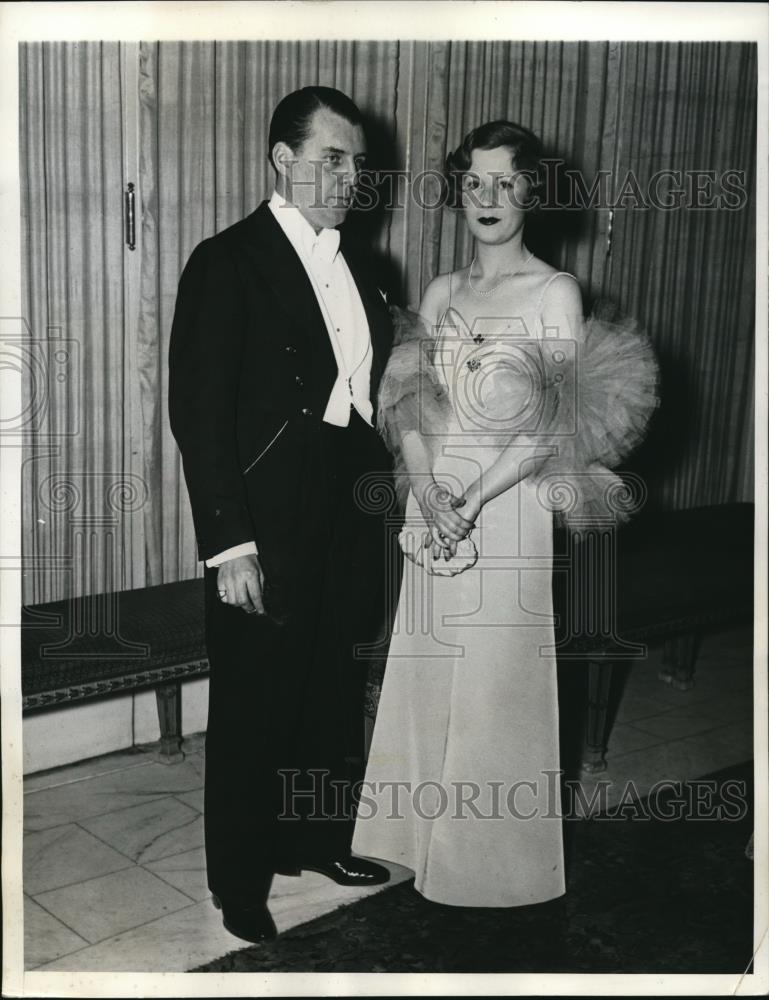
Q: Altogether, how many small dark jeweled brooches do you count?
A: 2